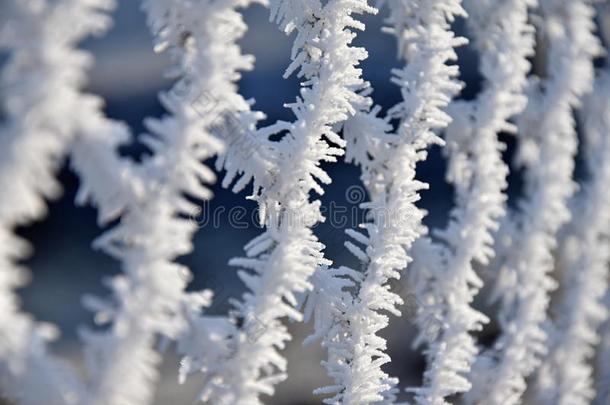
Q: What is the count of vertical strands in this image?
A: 7